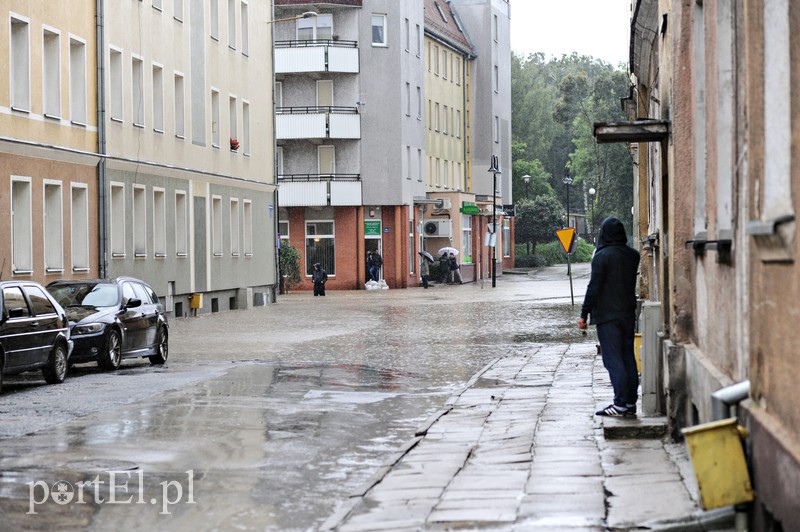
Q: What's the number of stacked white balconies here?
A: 3